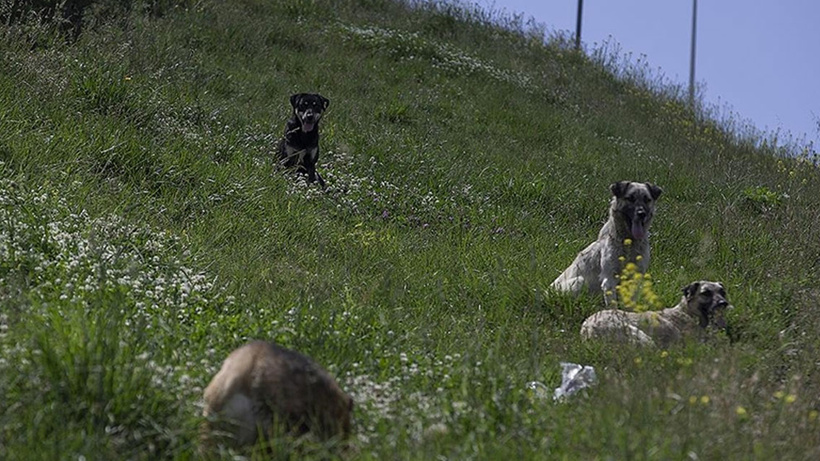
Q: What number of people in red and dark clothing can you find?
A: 0